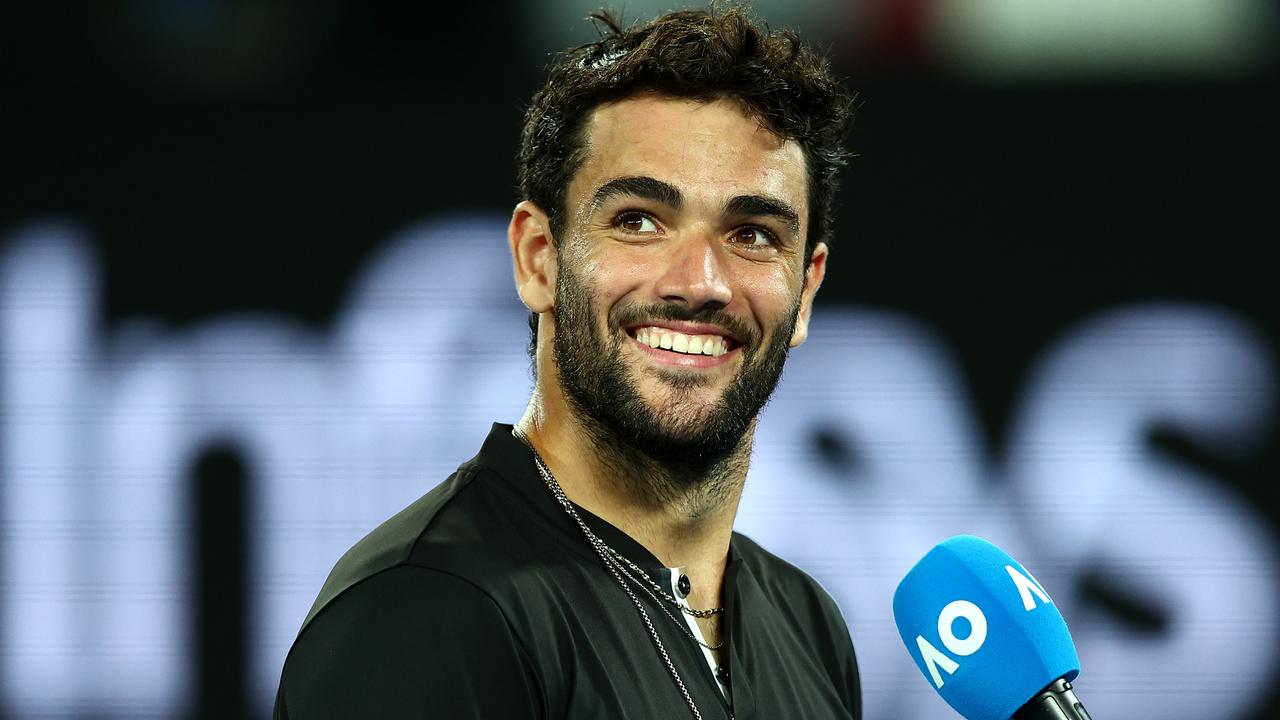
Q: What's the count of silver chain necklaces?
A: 3